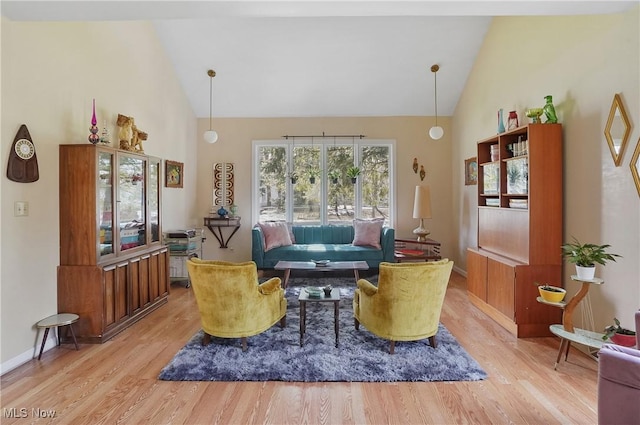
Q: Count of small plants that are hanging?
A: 4